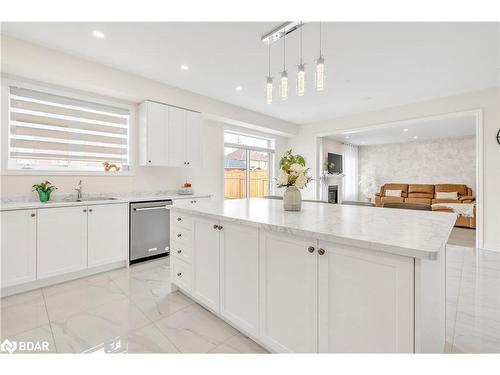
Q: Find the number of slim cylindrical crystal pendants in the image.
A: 4